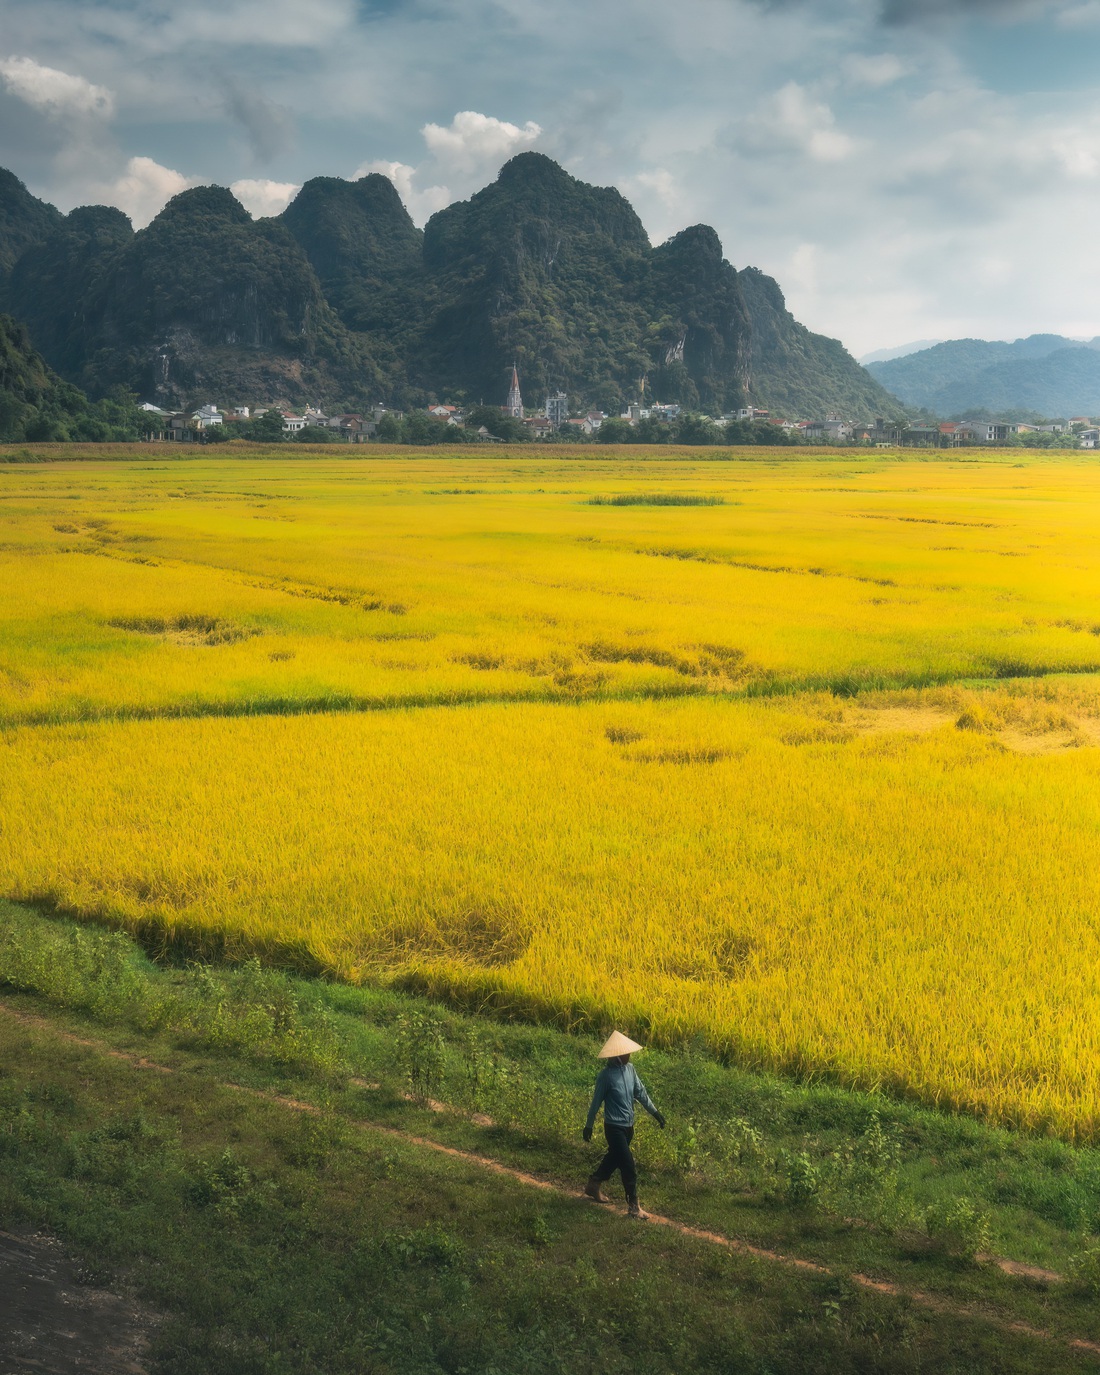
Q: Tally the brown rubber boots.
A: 2